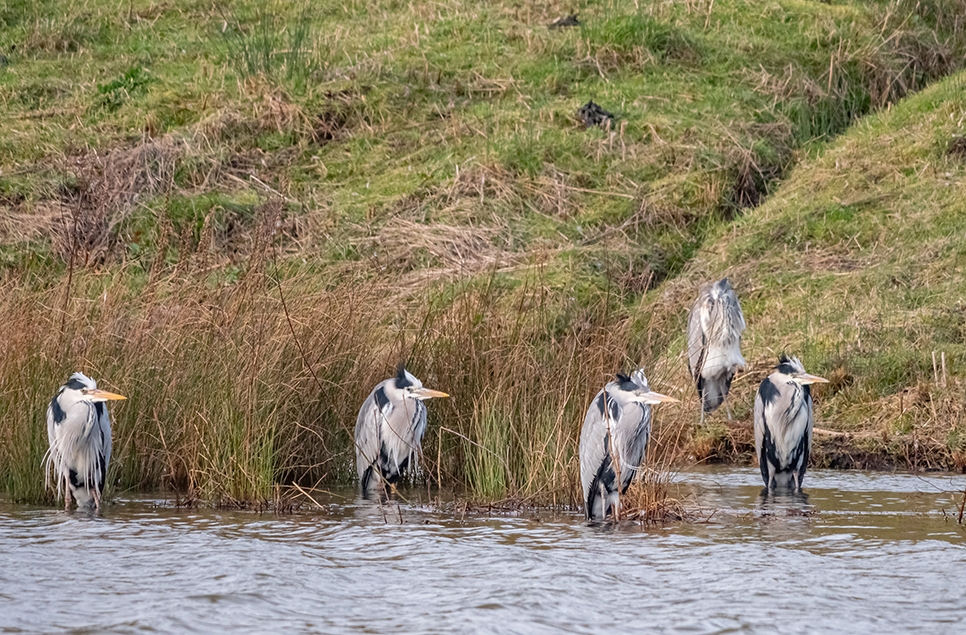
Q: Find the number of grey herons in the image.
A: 5